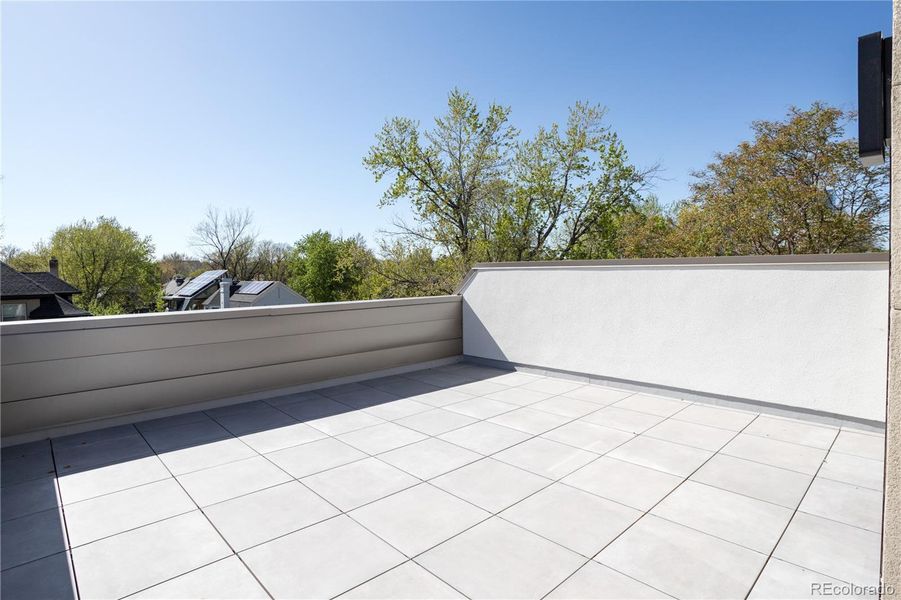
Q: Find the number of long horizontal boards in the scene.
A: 3